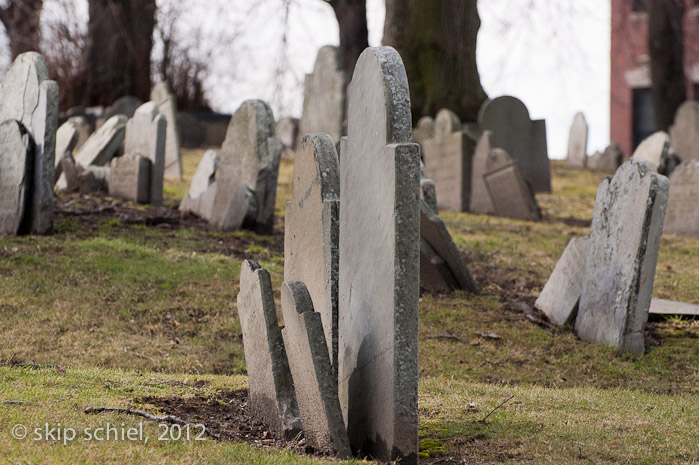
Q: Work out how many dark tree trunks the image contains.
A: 5